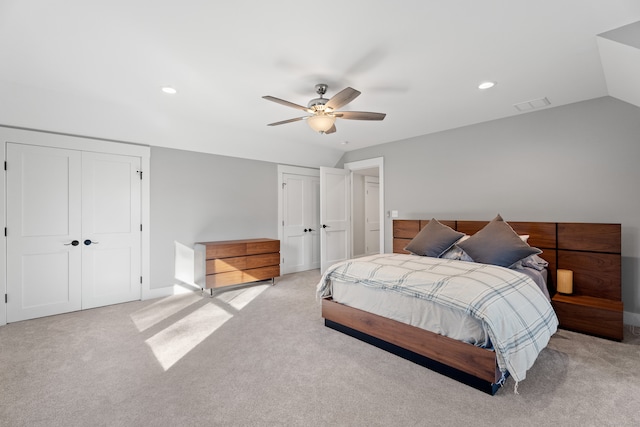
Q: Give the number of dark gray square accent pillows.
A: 2